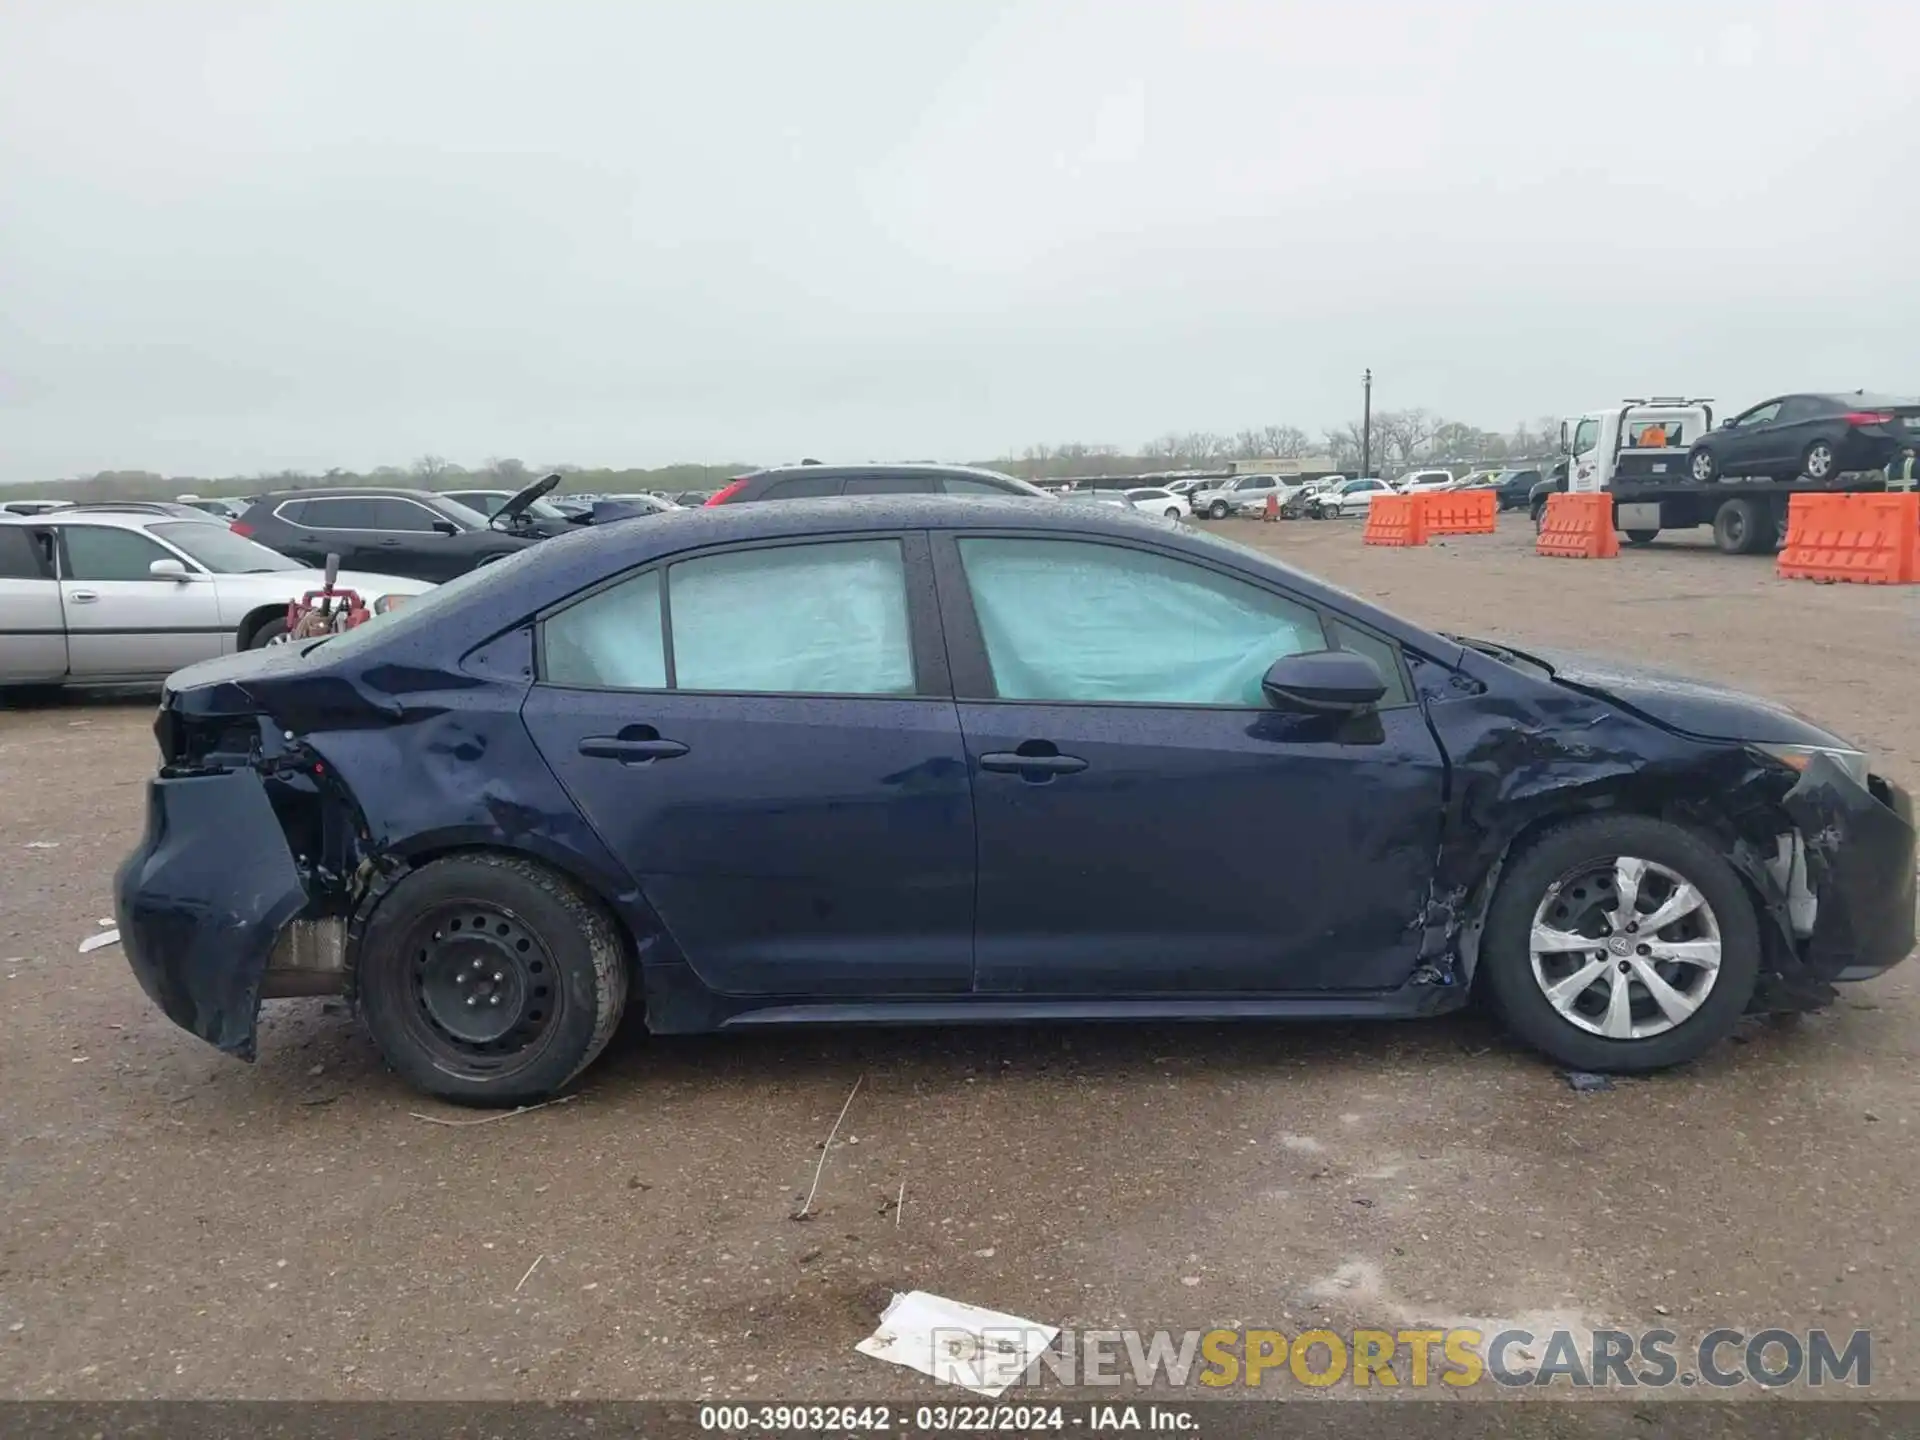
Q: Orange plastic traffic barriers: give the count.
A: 4